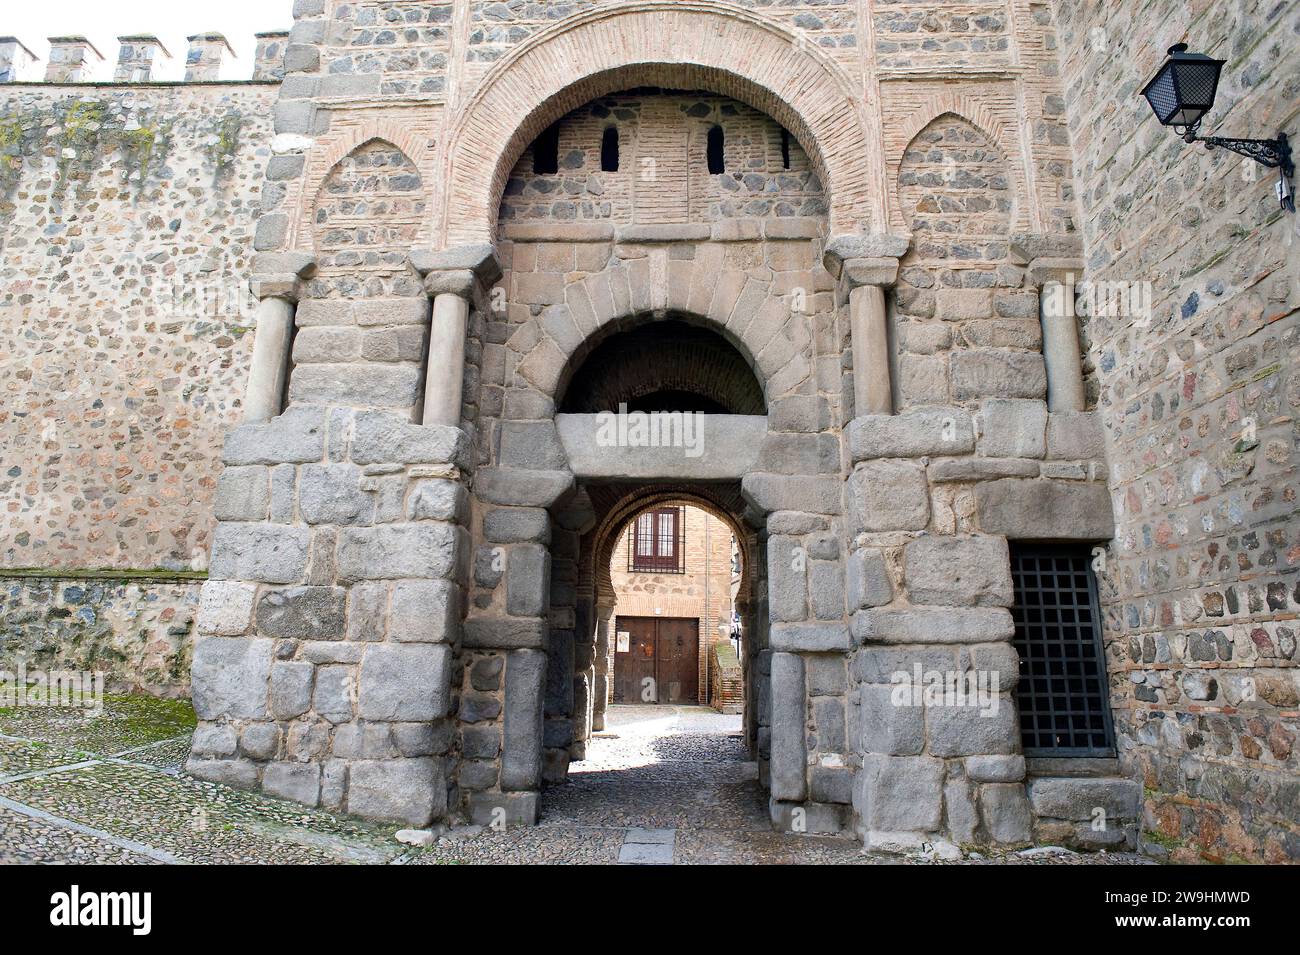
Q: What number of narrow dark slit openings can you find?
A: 4